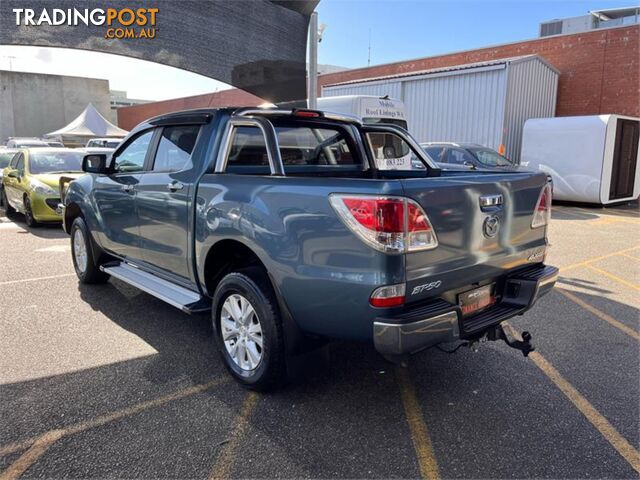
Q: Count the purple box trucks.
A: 0